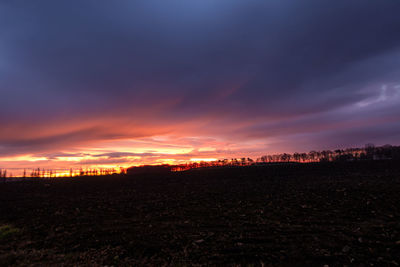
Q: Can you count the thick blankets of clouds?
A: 1